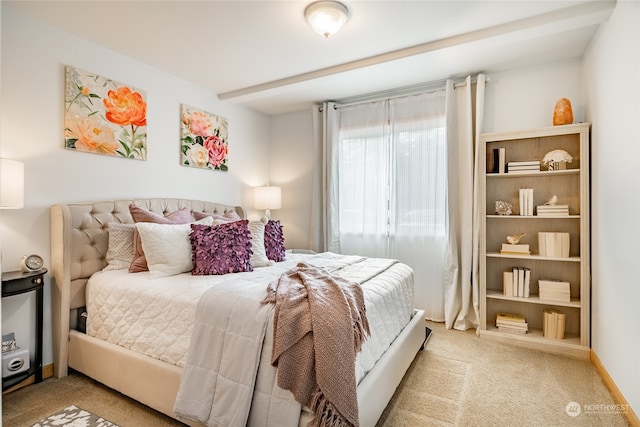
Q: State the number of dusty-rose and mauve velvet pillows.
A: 2